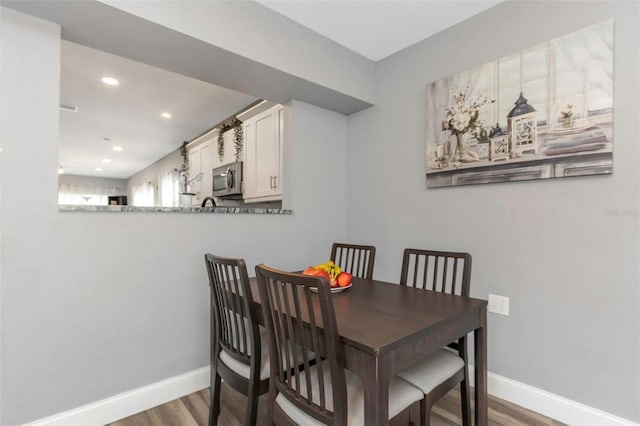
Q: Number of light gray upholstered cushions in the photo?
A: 3